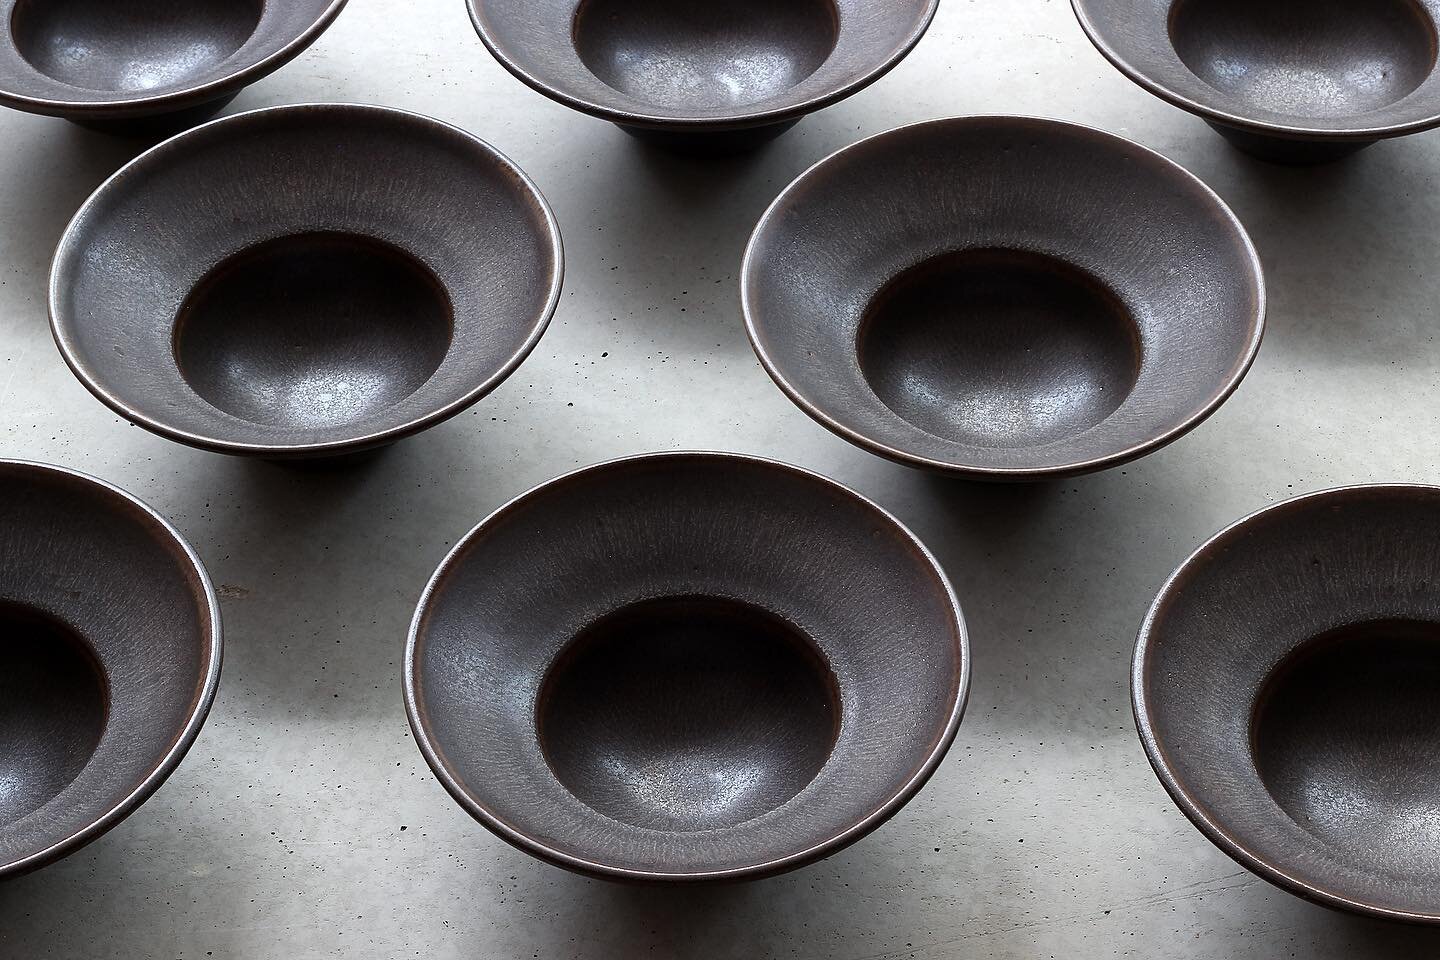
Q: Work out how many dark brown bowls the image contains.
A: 8